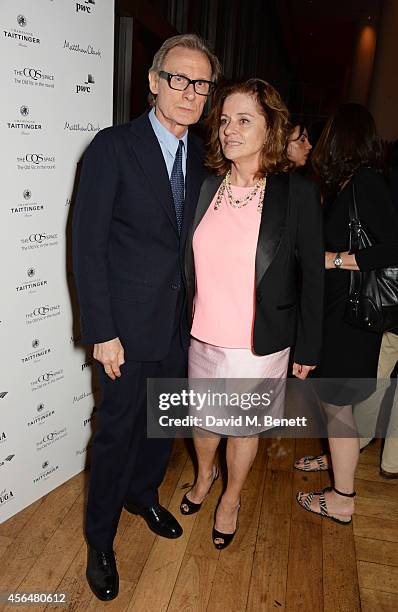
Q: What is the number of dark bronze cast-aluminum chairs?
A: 0